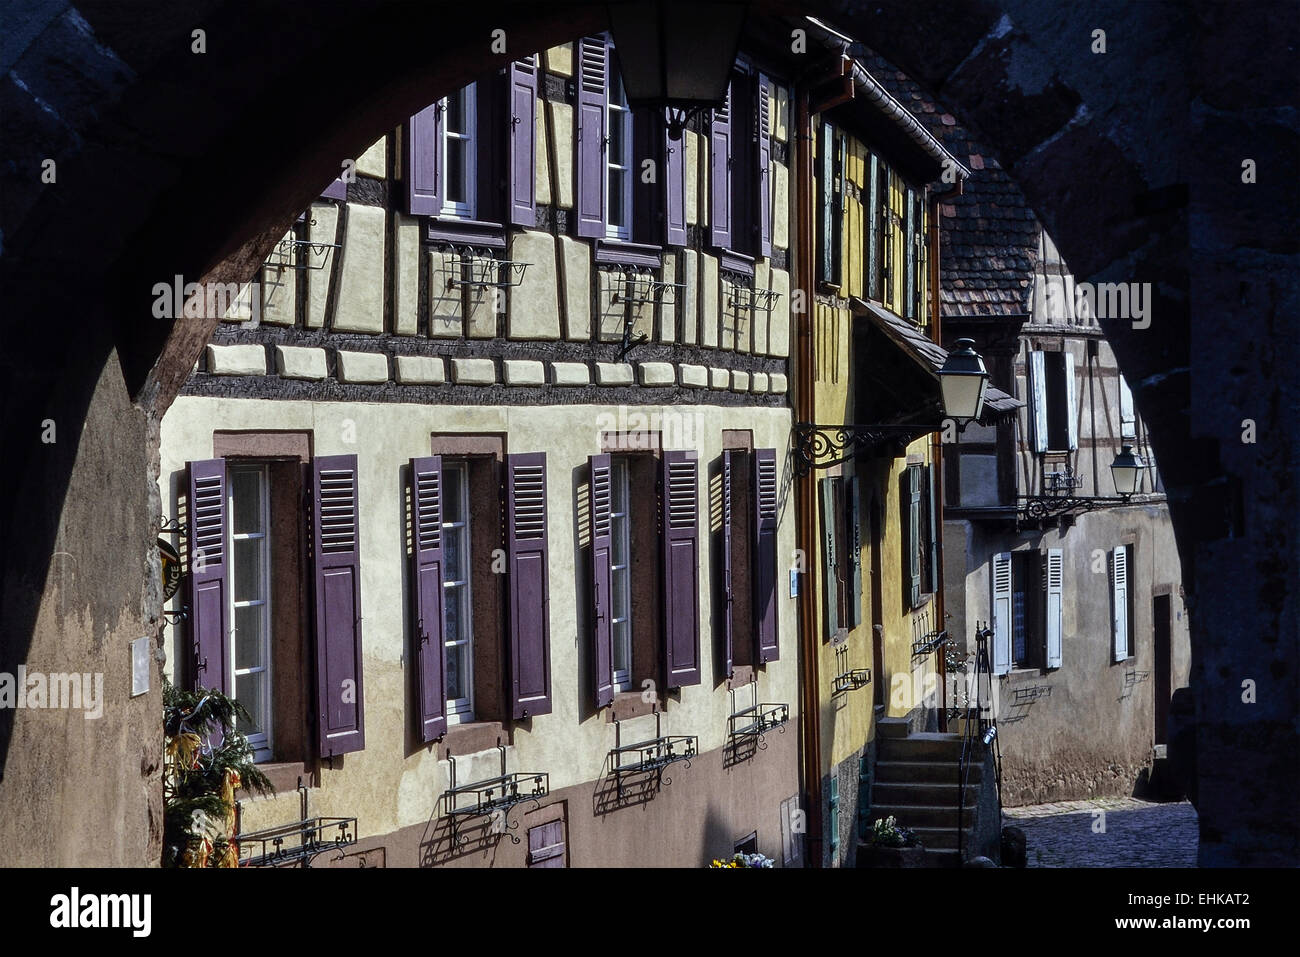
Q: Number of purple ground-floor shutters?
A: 8